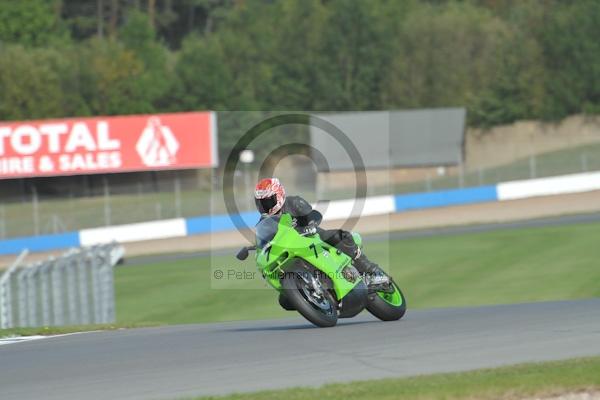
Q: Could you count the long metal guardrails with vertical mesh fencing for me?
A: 1